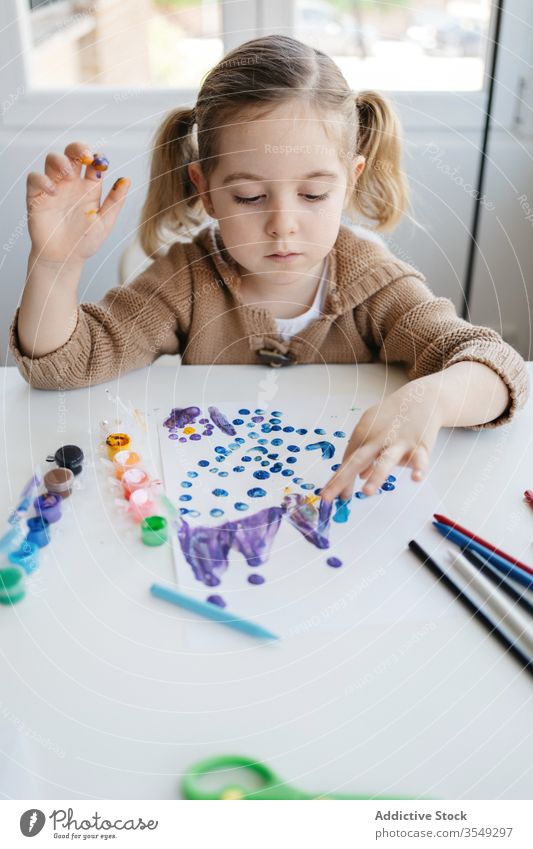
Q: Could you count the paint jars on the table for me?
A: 11